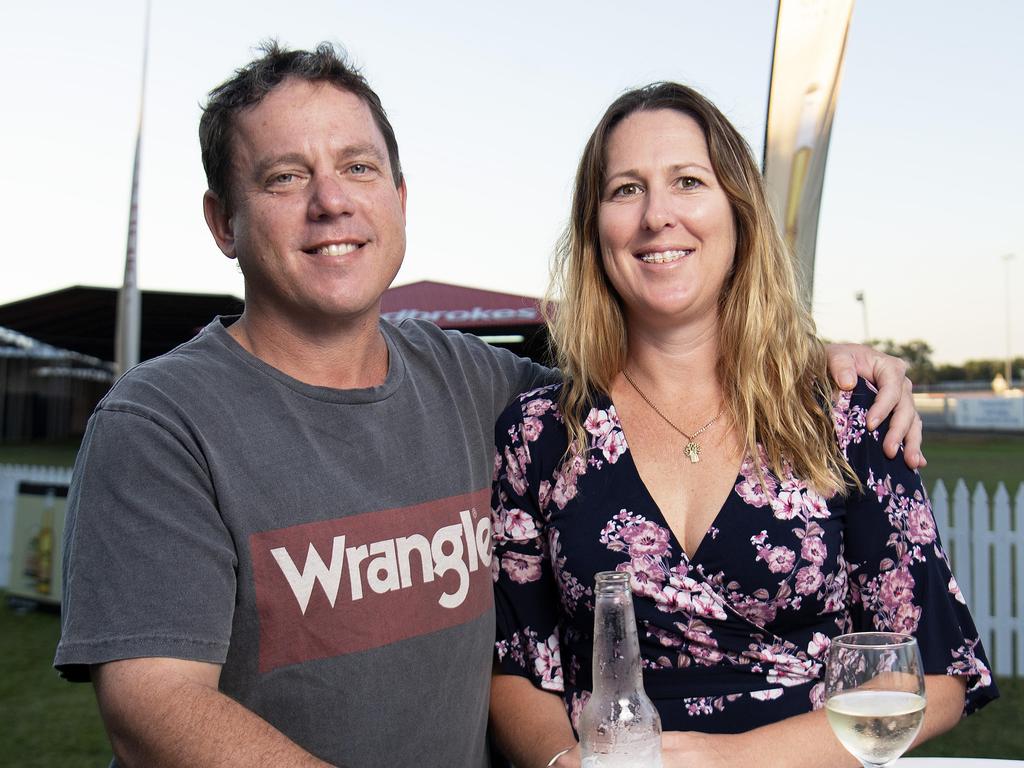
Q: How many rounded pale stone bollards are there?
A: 0